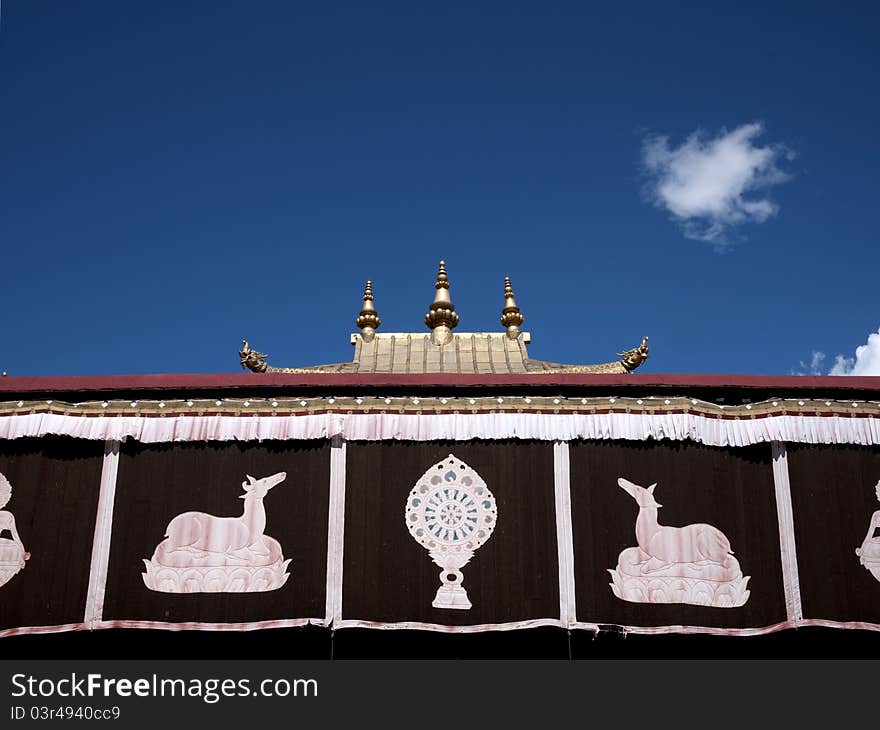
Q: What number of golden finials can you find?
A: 3